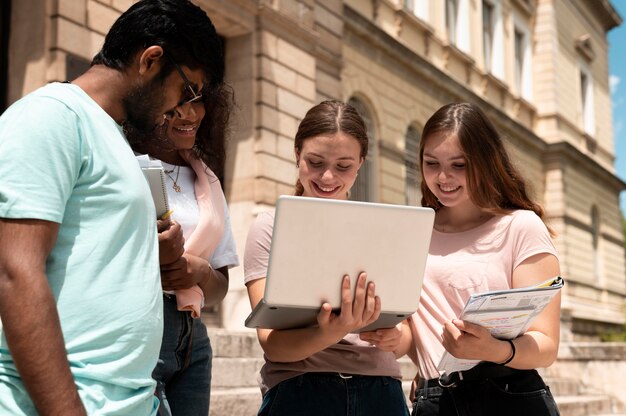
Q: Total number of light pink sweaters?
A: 1